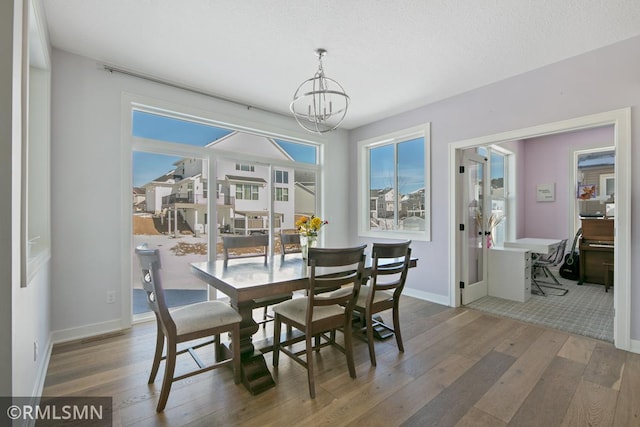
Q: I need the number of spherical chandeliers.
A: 1